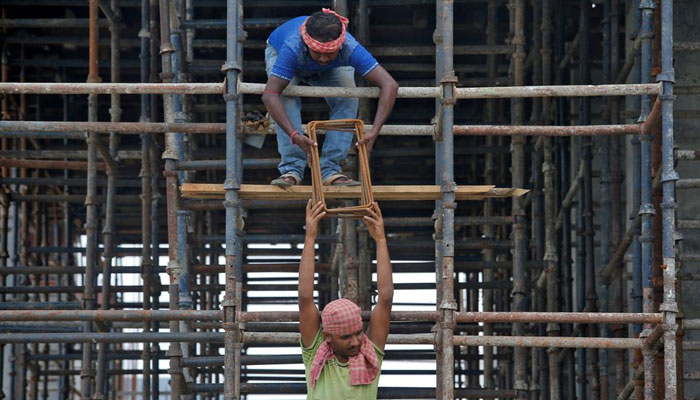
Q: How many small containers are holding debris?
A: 1